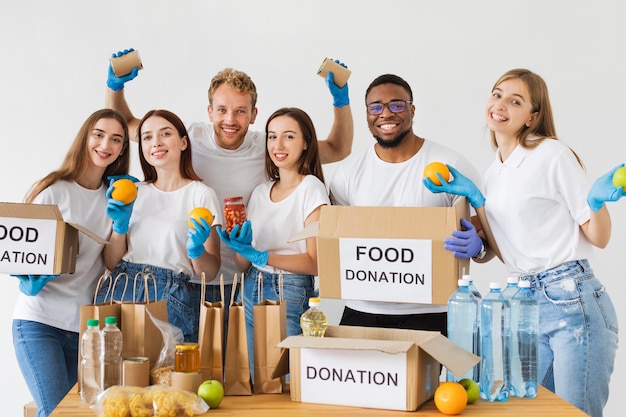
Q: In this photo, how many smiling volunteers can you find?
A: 6